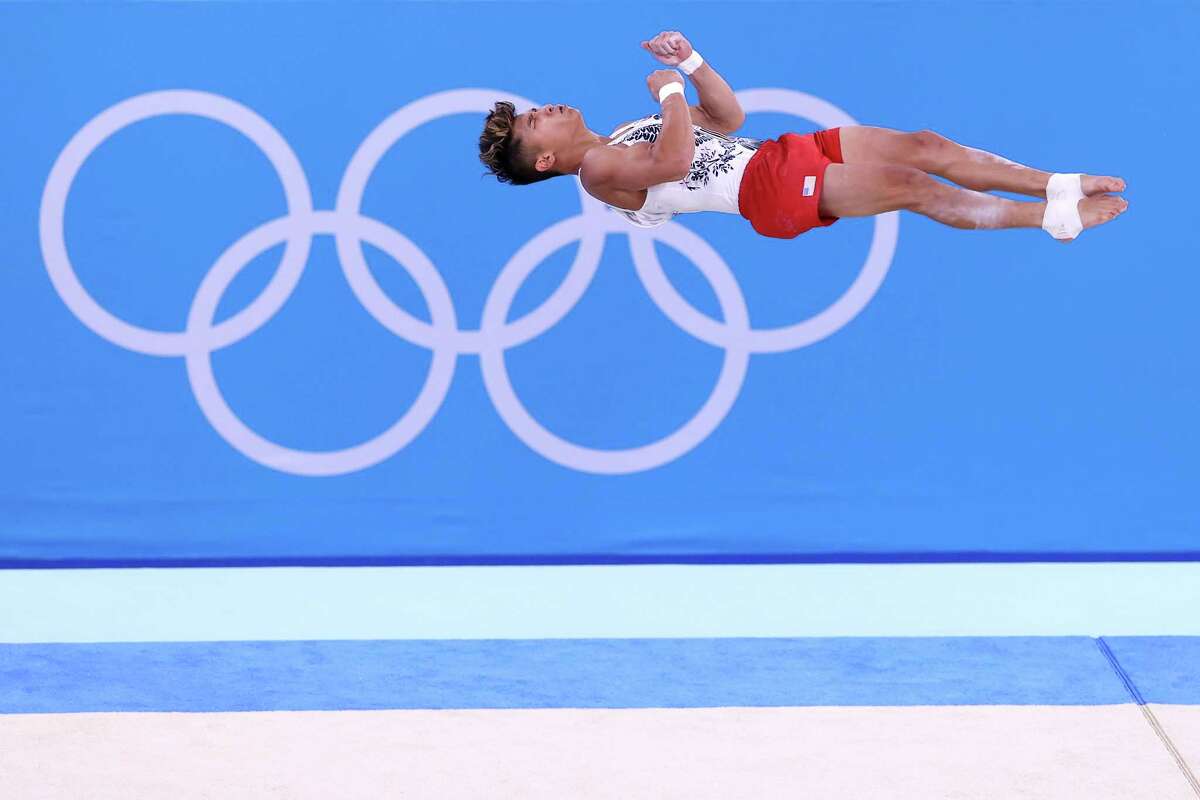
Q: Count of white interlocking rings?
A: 5